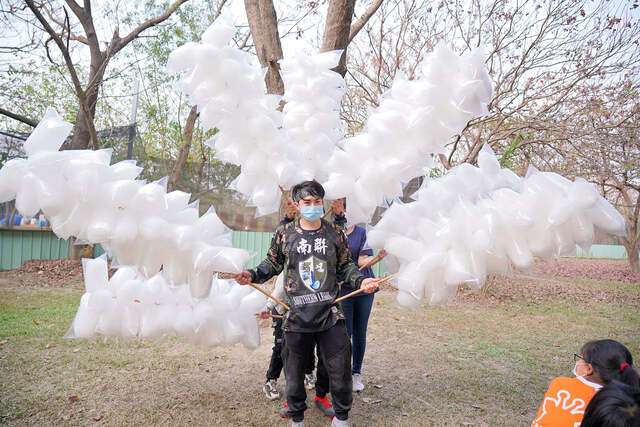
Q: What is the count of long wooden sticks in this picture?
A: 6